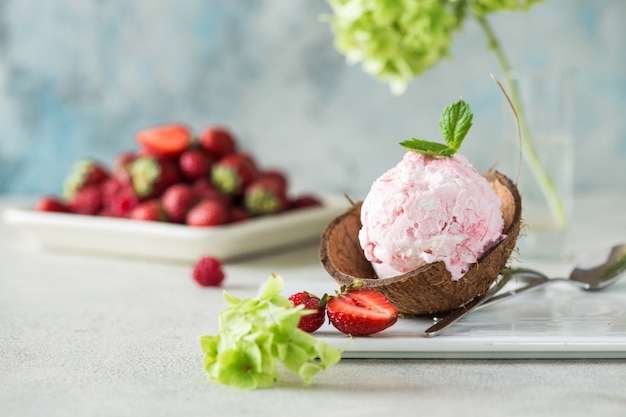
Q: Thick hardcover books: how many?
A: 0